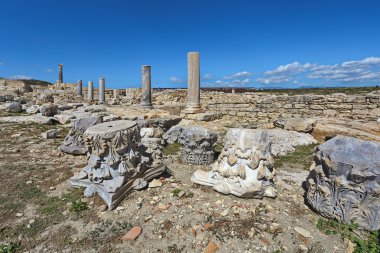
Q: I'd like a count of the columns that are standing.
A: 6